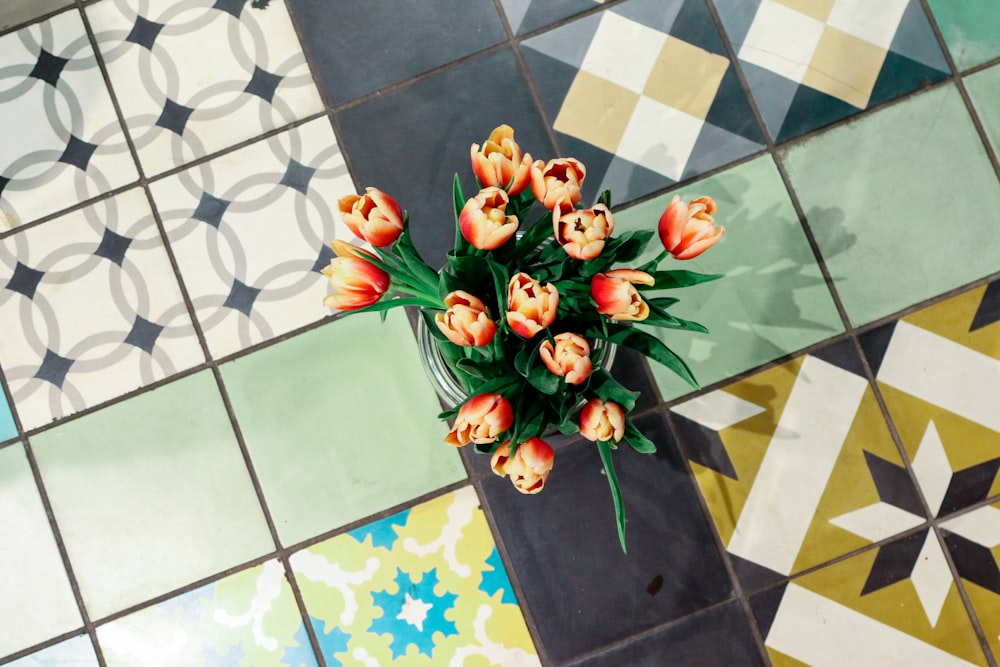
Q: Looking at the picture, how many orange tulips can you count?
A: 14